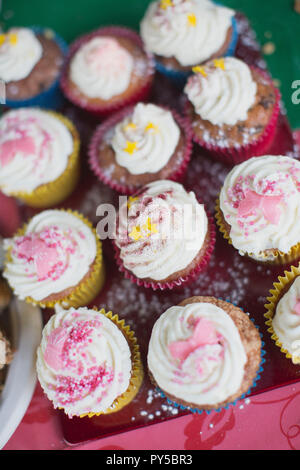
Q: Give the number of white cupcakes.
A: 12